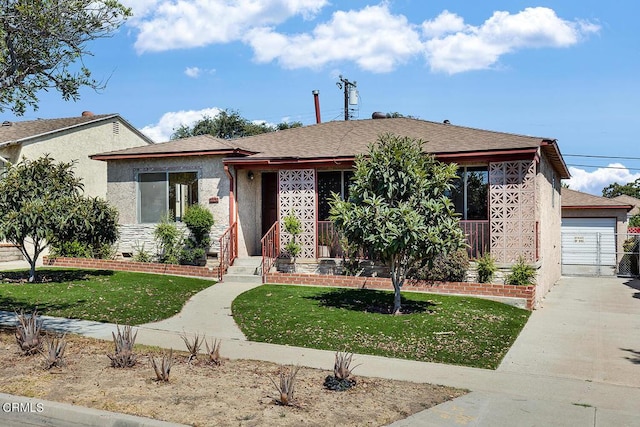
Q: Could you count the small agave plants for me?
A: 8